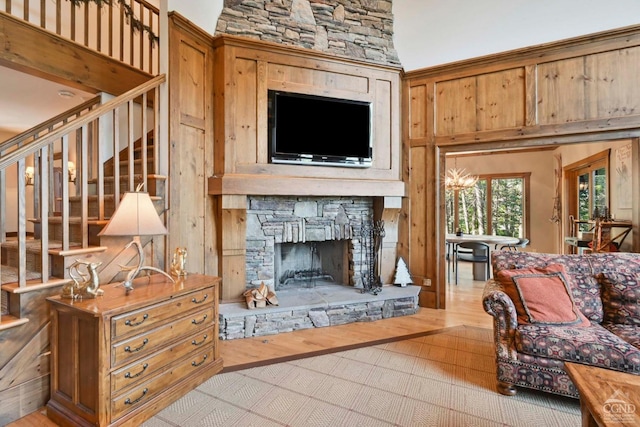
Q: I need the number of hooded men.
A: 0